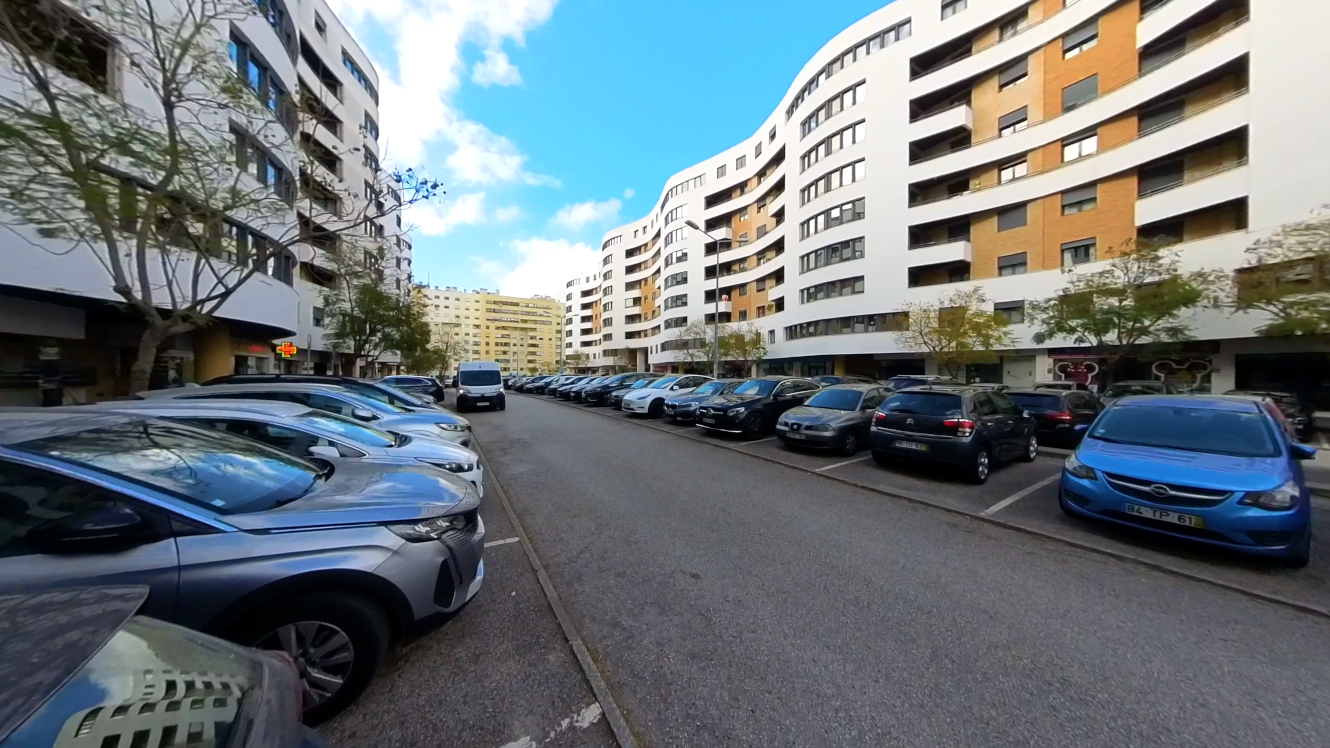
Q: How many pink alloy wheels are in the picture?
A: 0